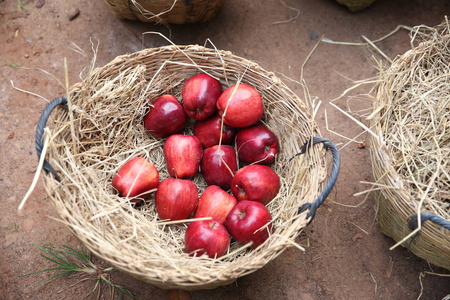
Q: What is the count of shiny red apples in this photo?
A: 13